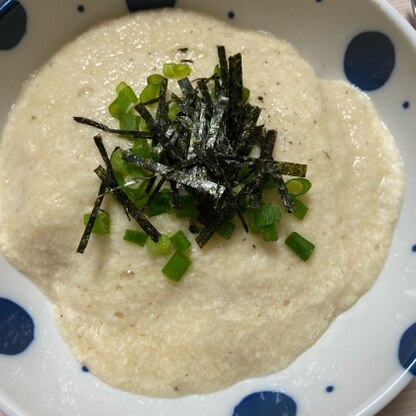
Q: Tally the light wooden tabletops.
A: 1